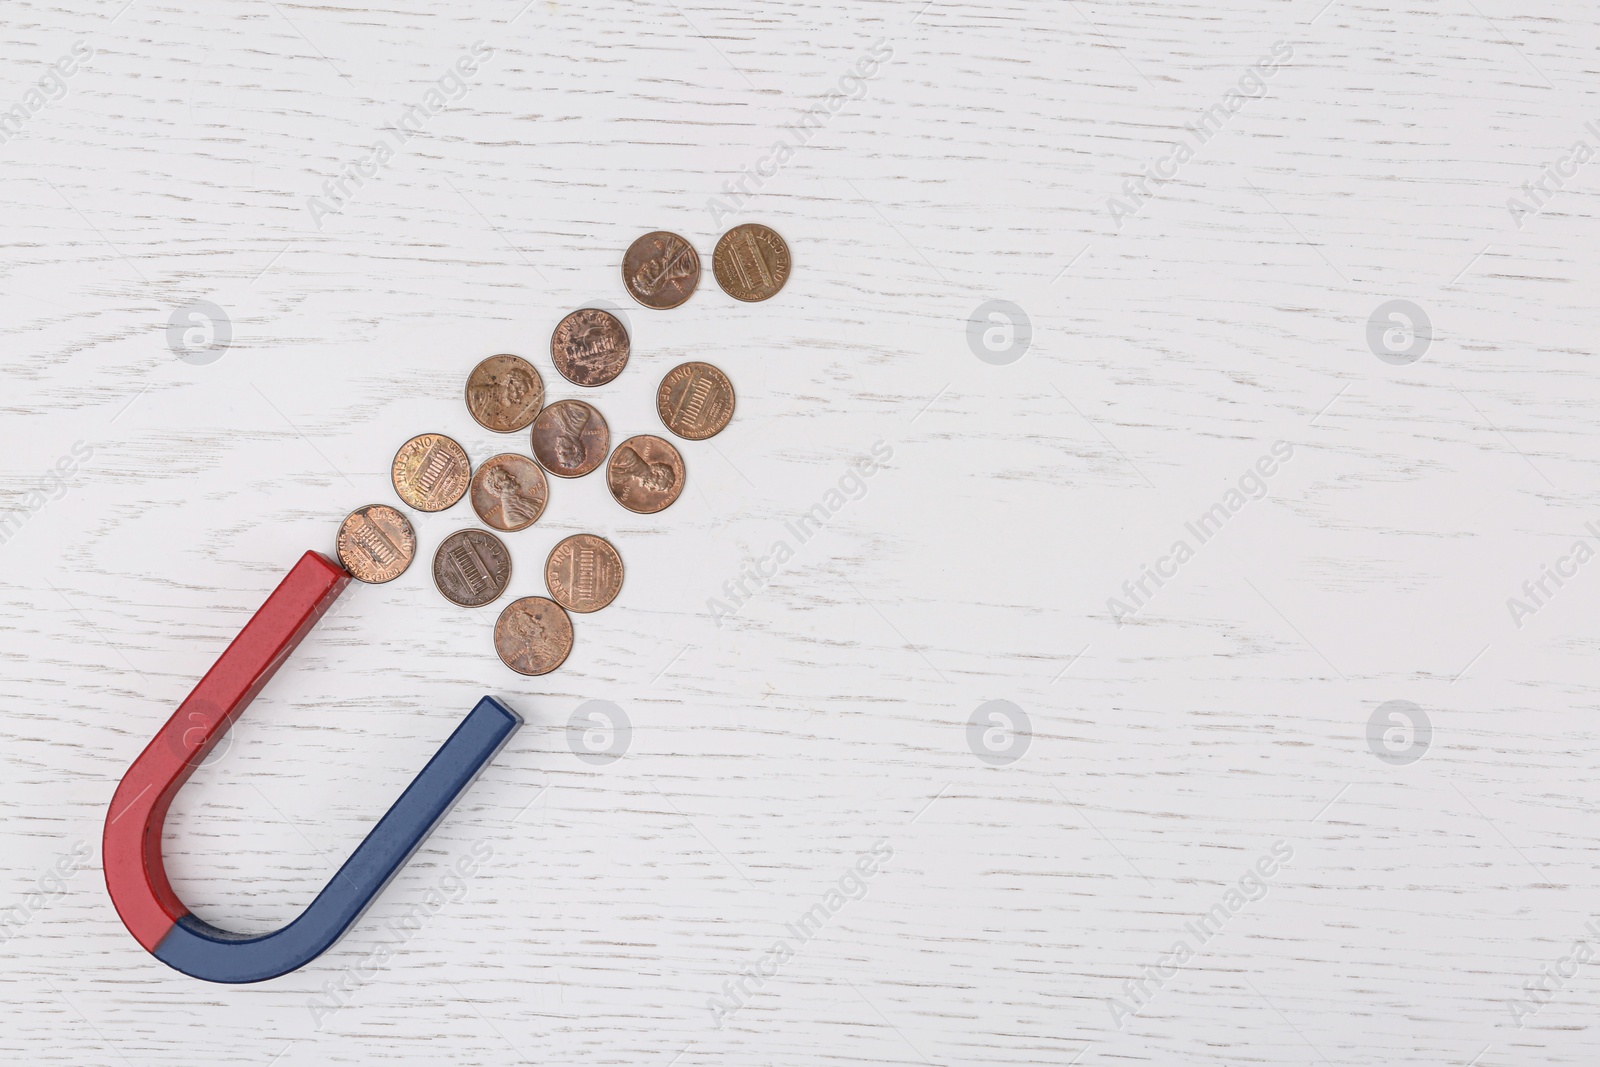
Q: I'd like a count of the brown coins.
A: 13